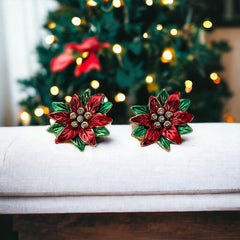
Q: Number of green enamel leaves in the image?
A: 12